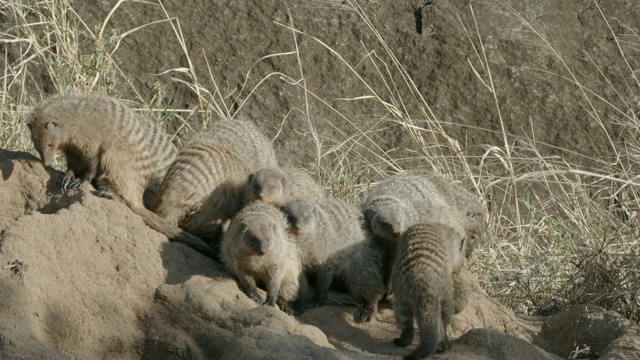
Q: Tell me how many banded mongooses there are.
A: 9